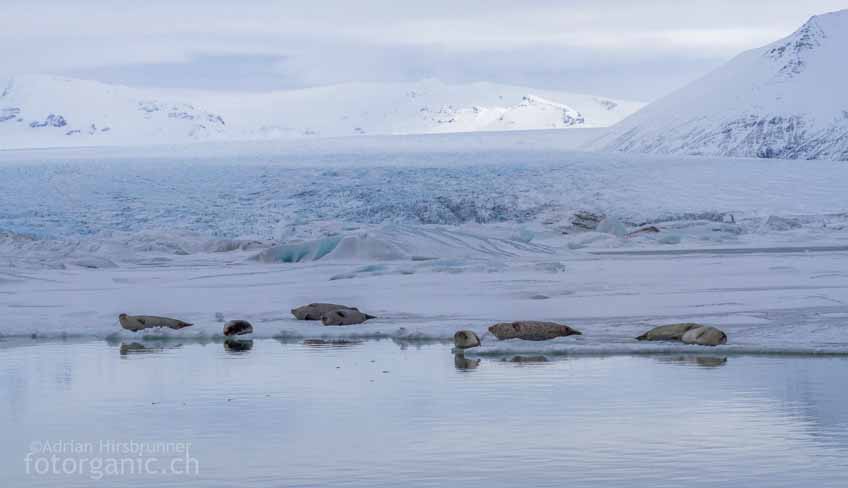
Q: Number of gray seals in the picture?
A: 8